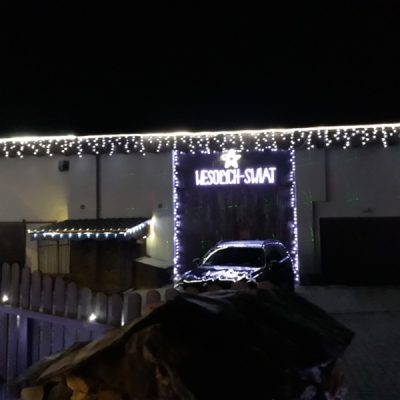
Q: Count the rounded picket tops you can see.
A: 13